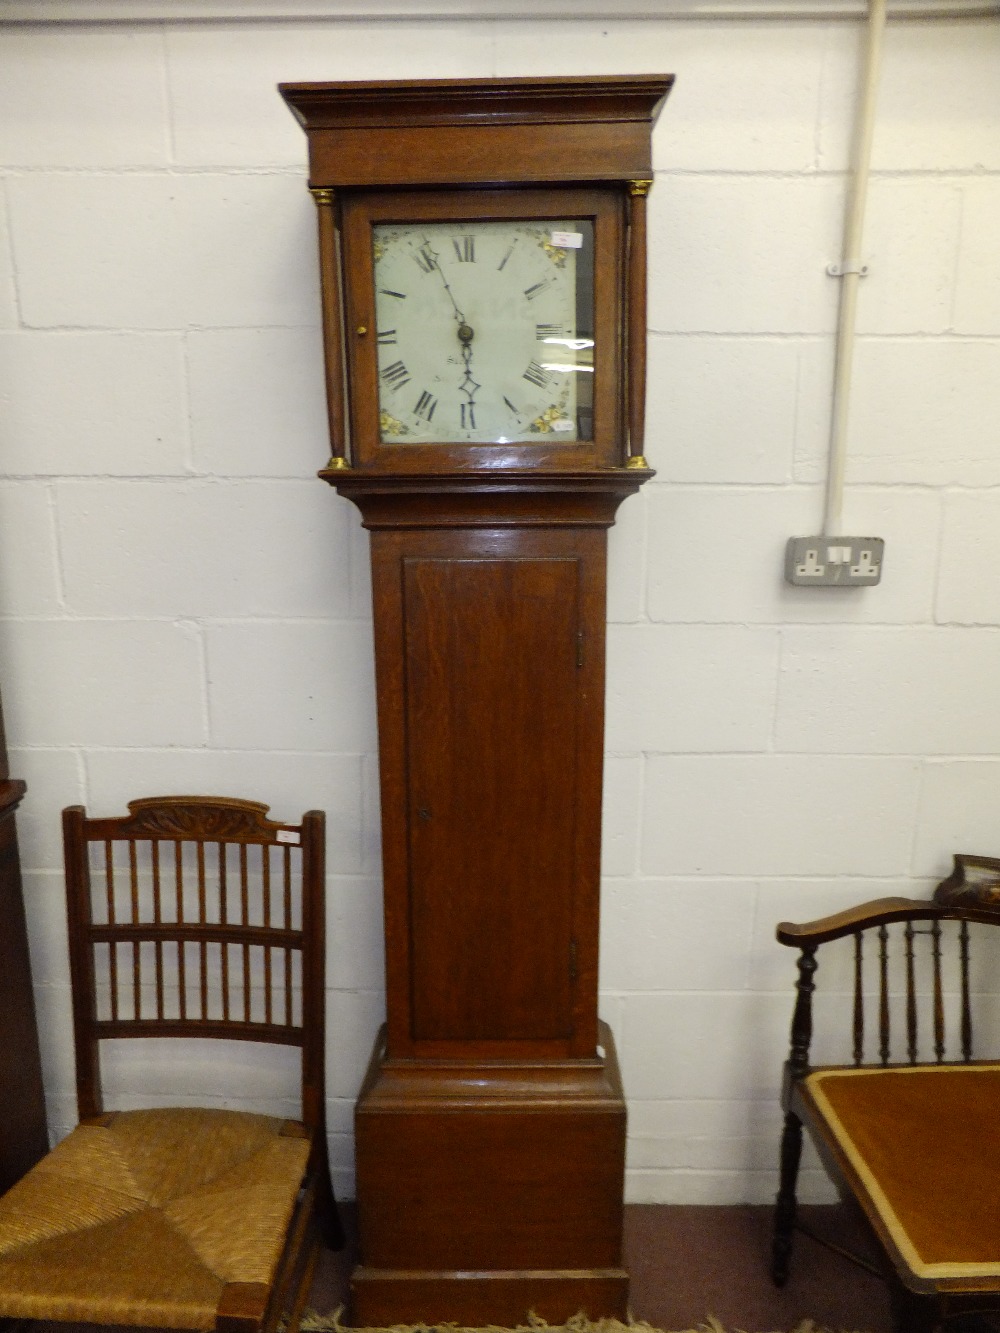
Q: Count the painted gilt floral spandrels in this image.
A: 4